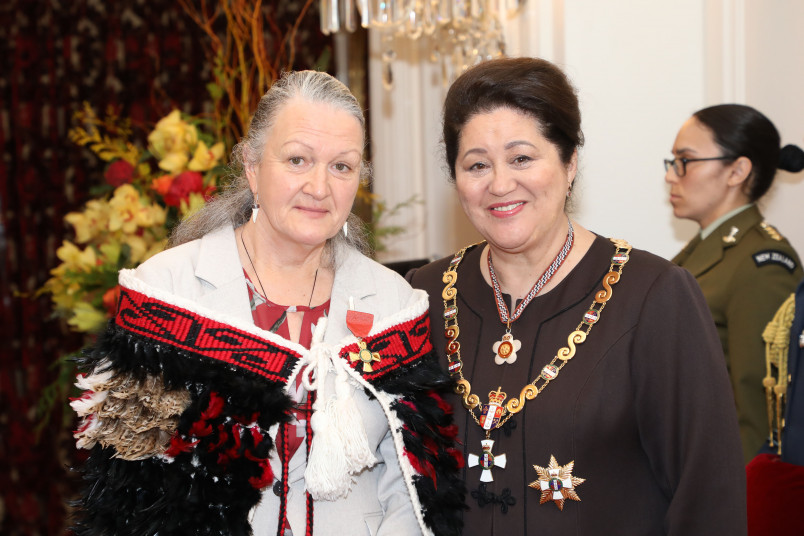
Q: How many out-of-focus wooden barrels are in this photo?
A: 0